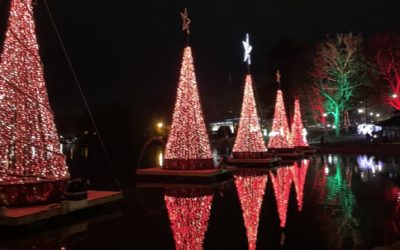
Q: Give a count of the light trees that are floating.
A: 5